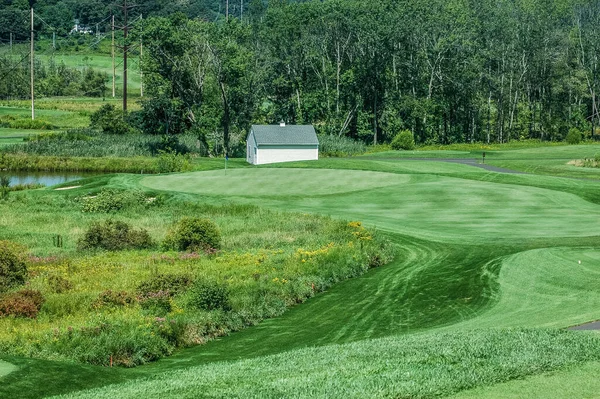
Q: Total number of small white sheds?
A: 1